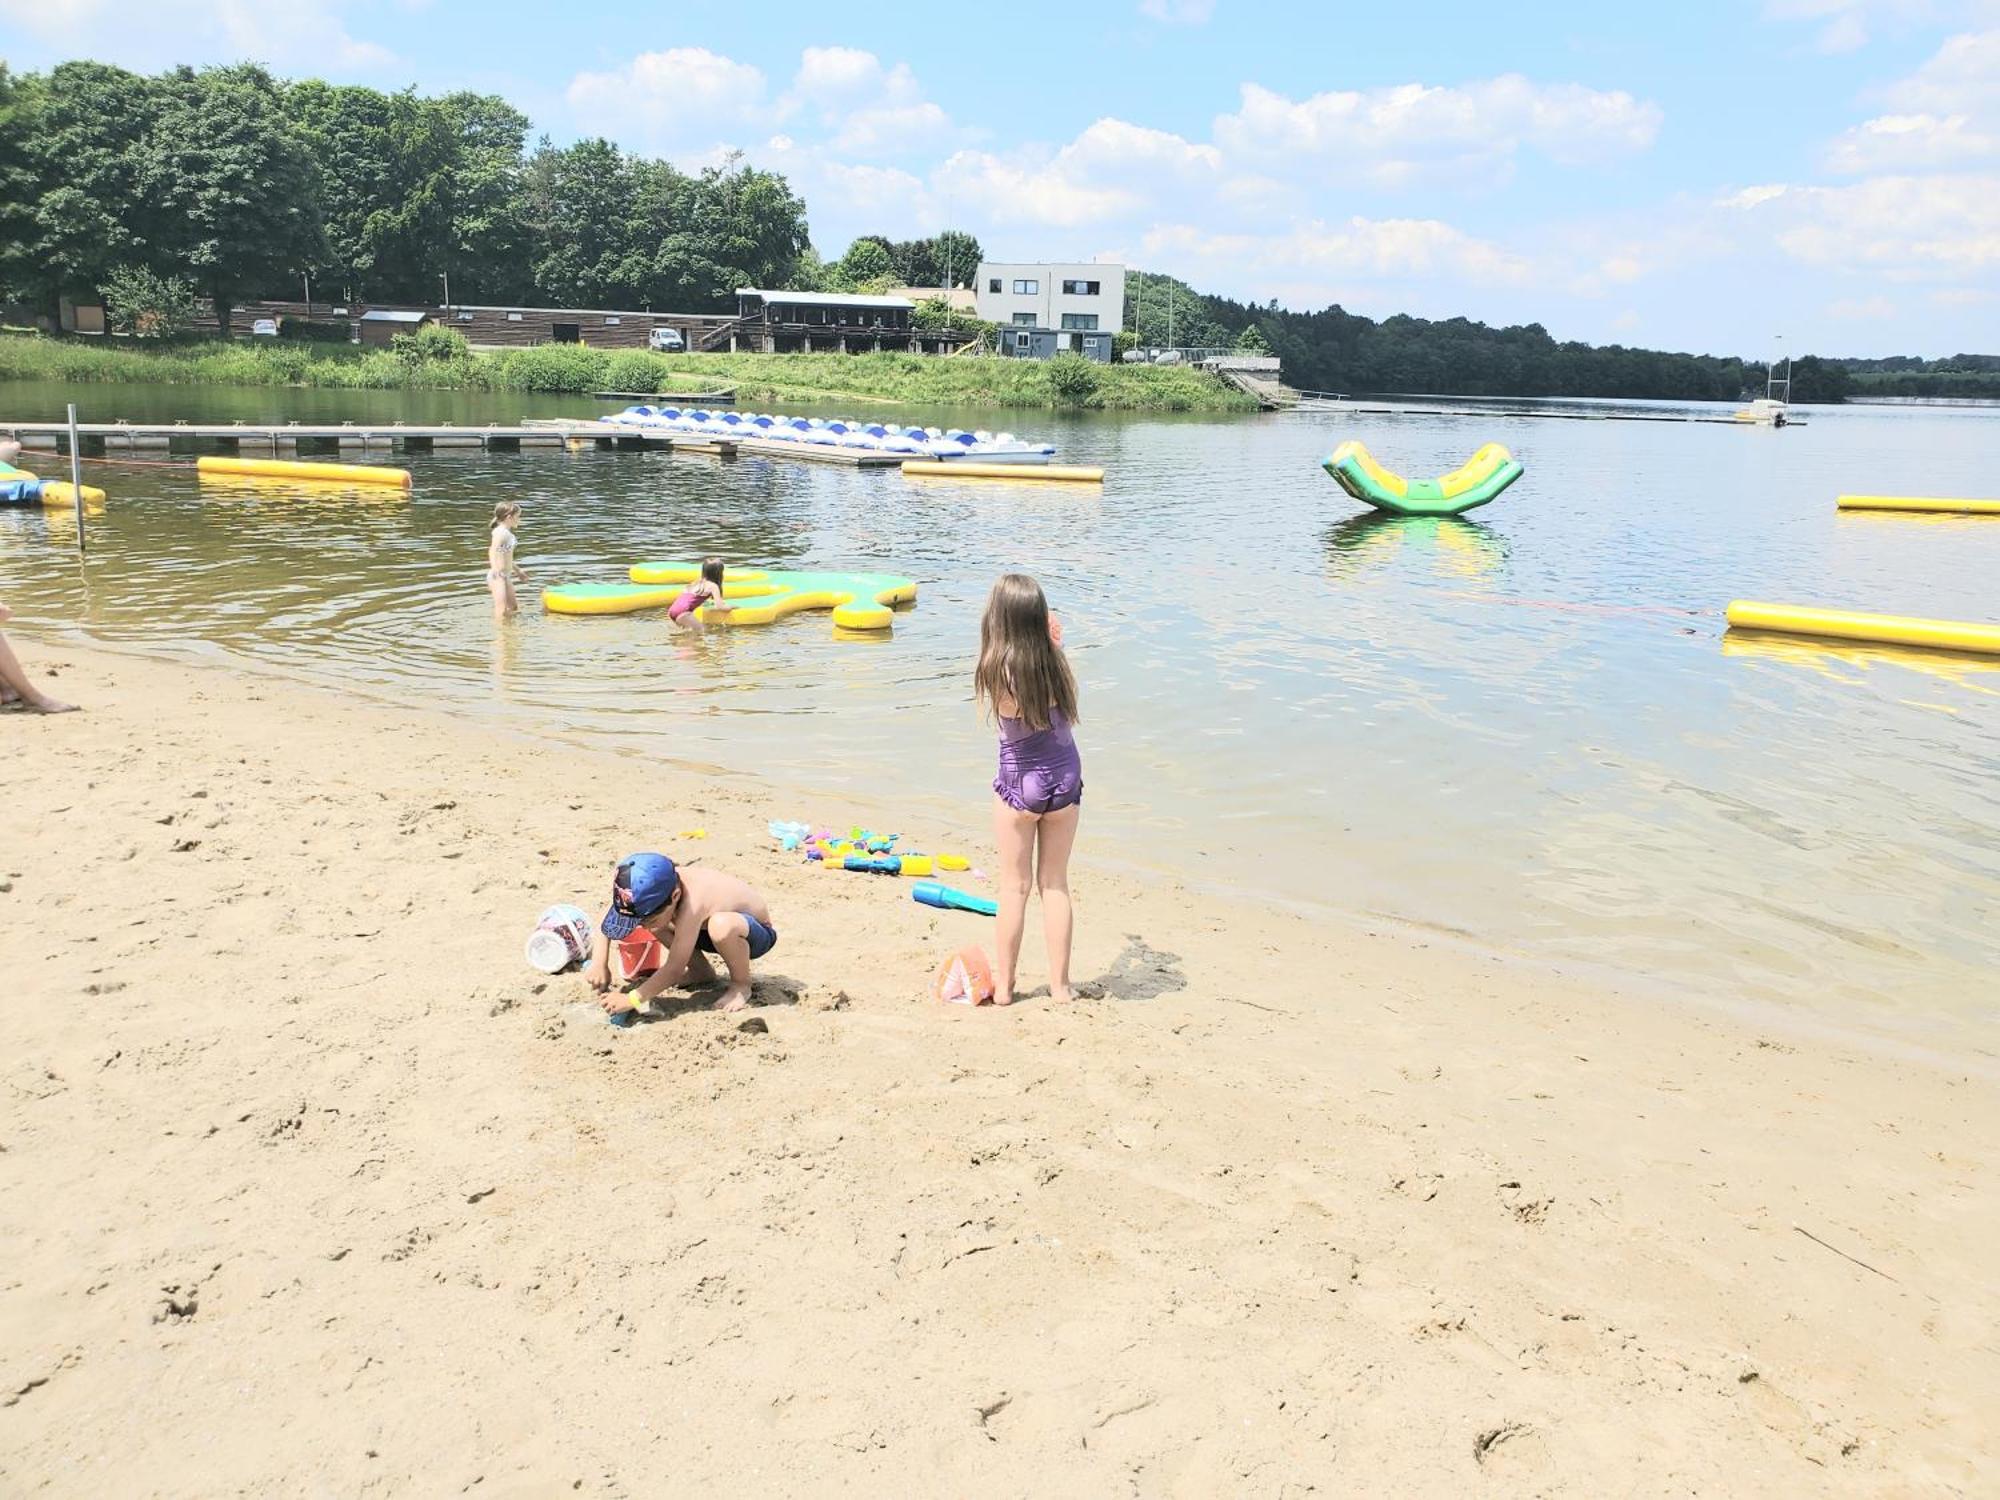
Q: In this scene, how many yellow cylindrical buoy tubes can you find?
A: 4